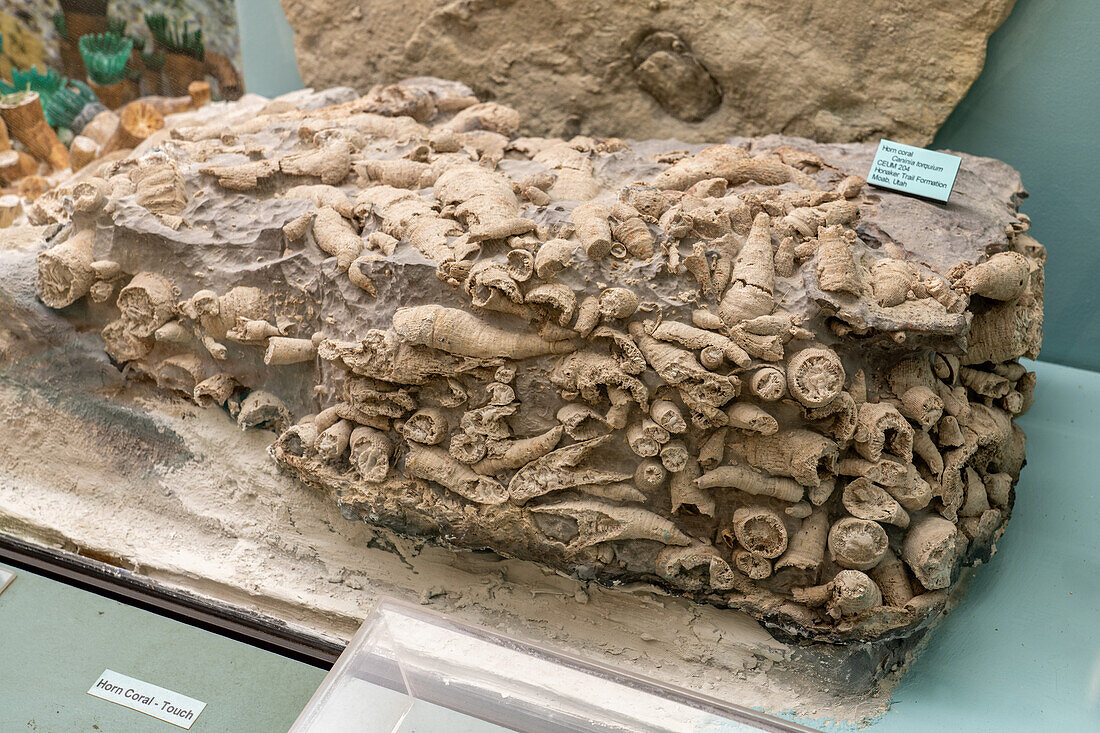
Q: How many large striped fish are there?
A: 0